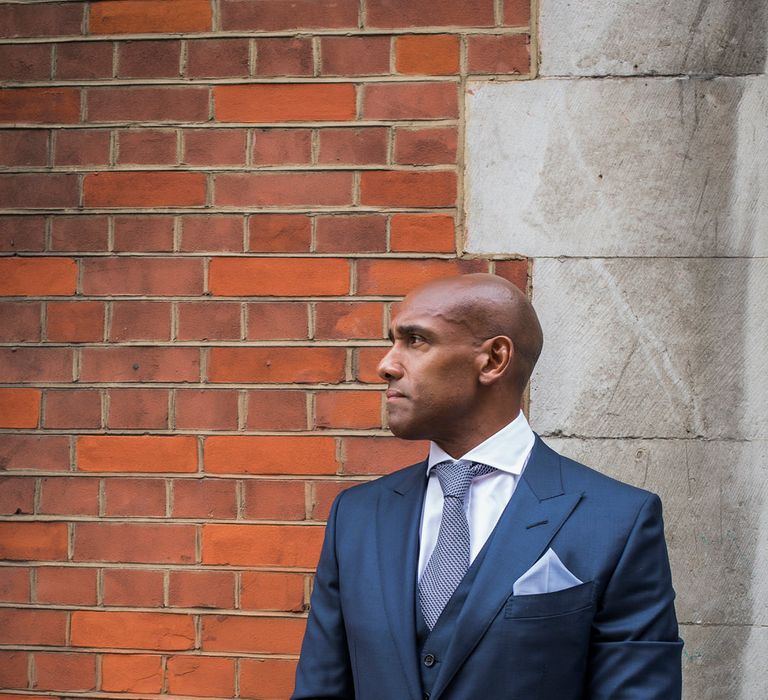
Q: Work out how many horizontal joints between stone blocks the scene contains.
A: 4